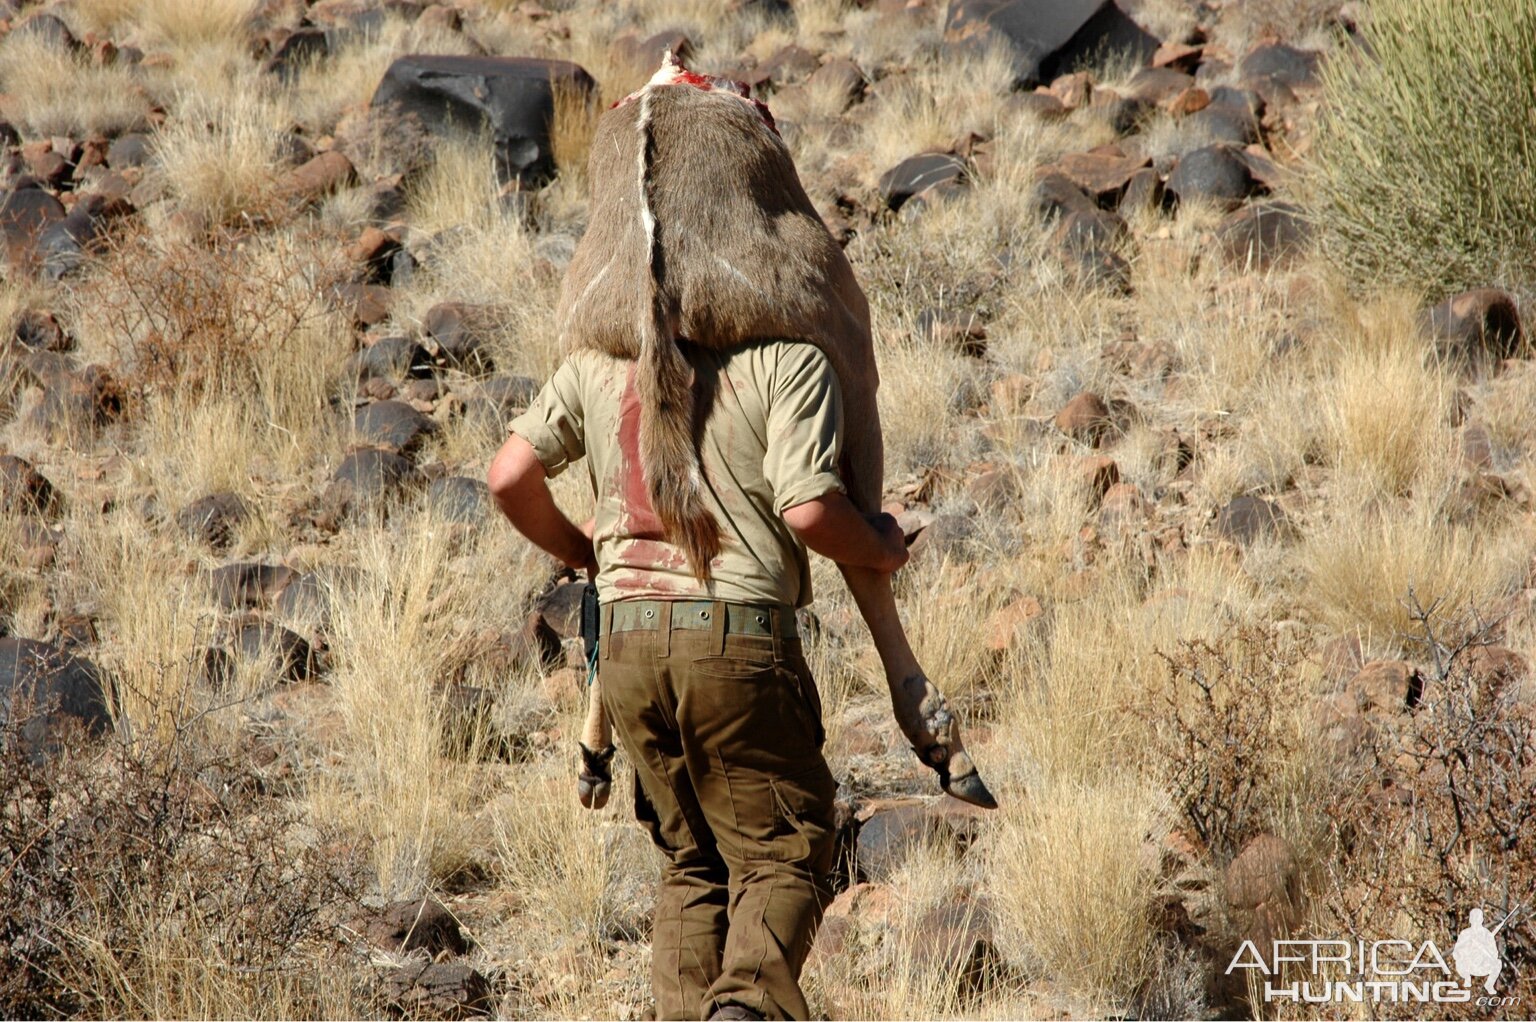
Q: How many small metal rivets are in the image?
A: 3